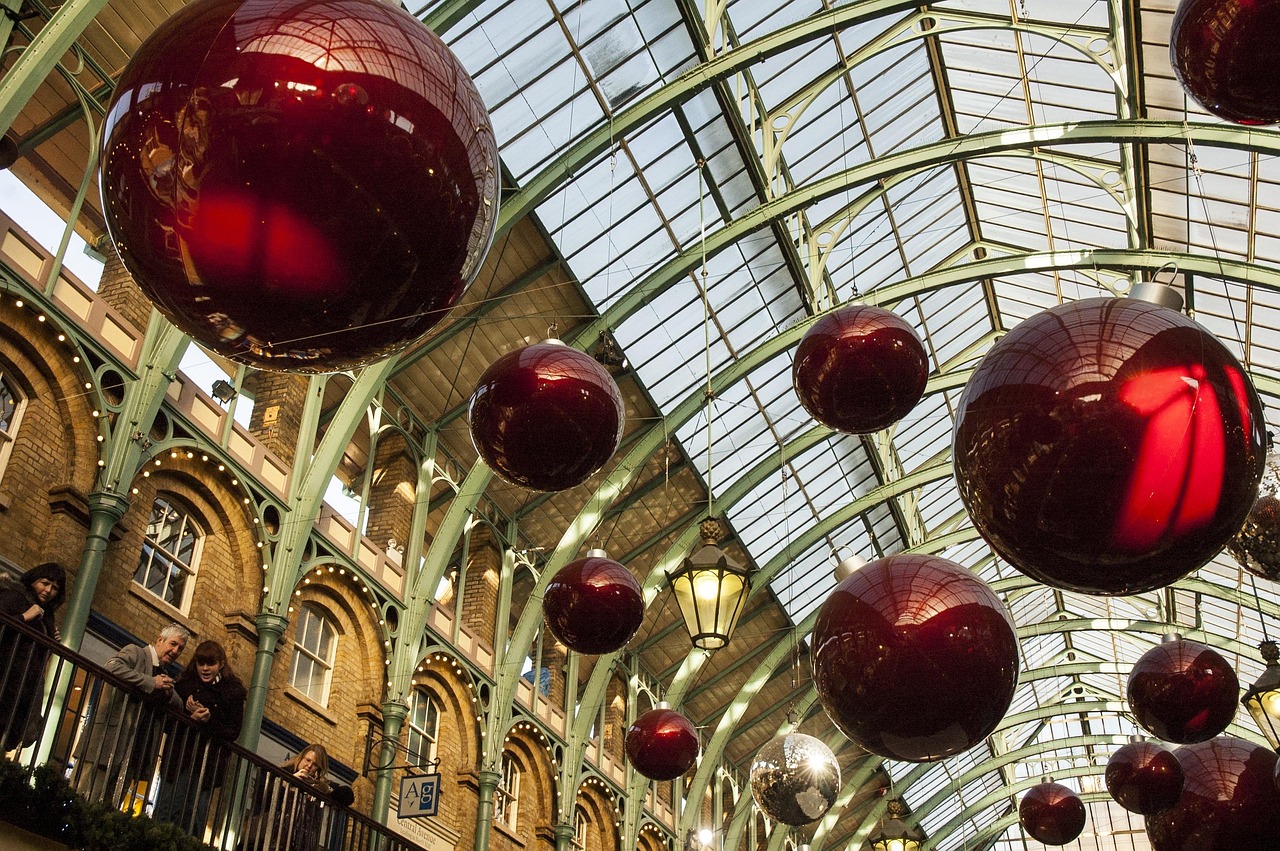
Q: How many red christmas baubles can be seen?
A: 12